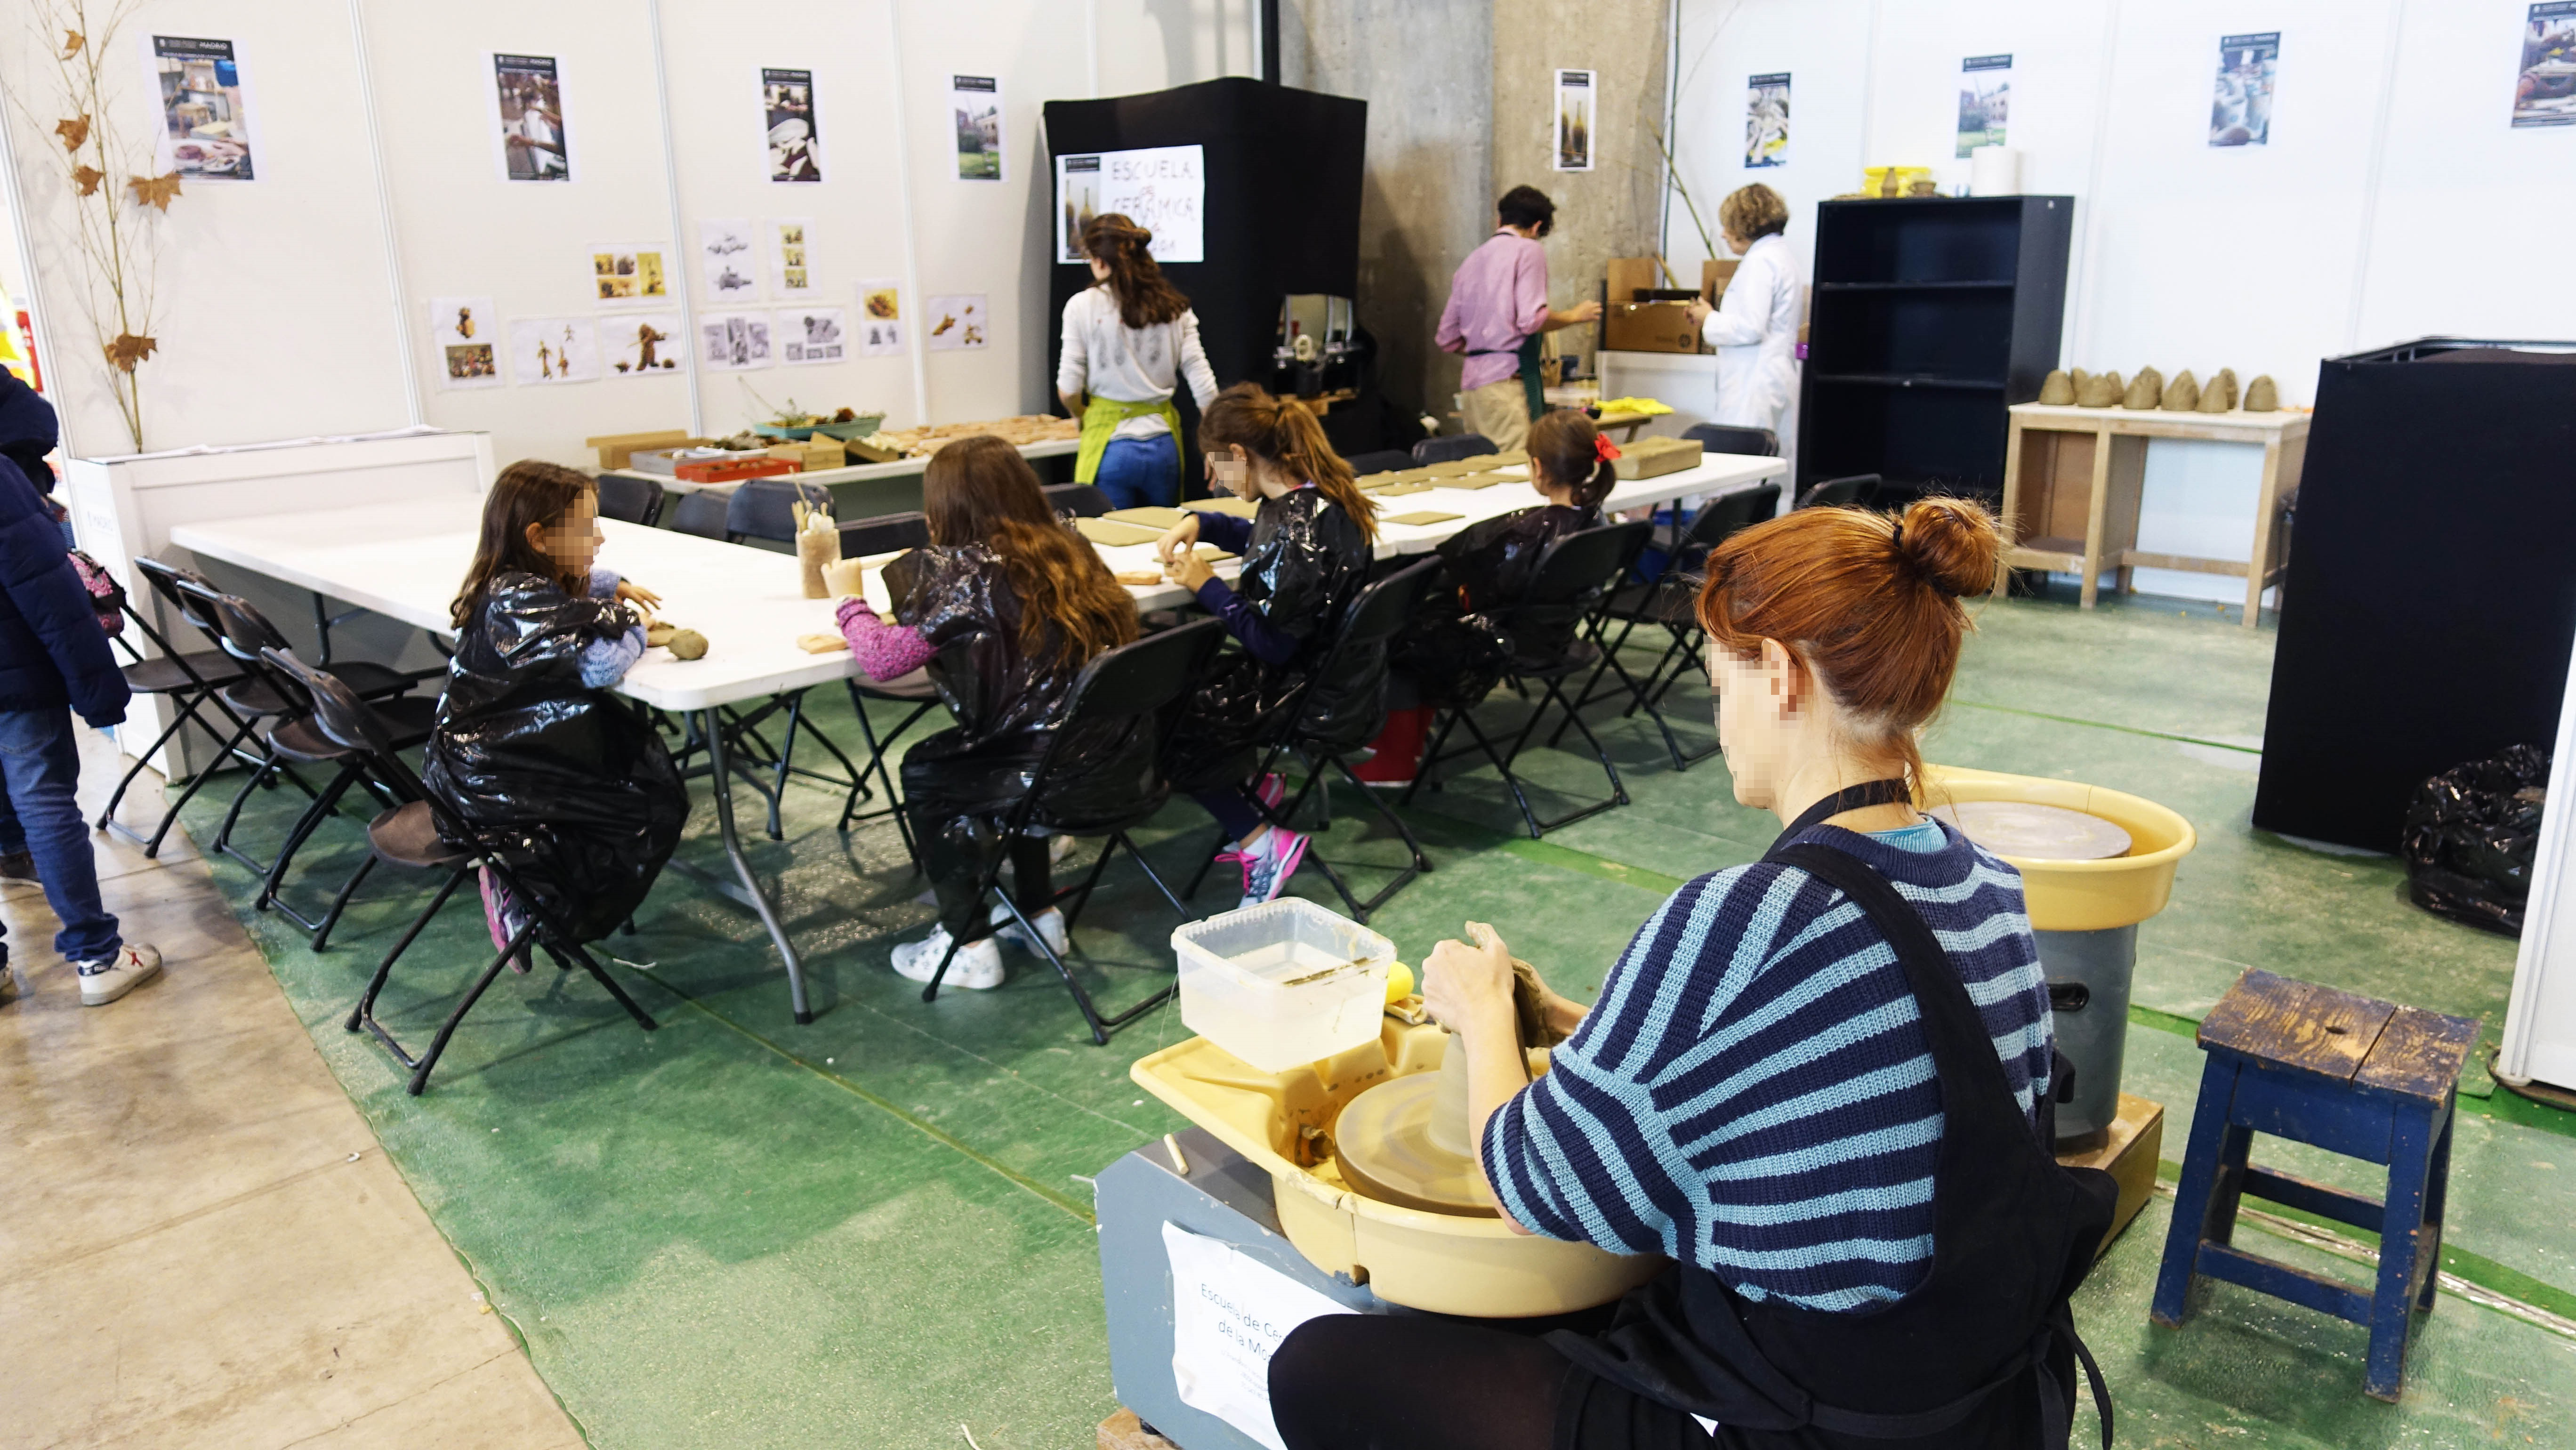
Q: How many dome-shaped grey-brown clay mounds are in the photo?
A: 10